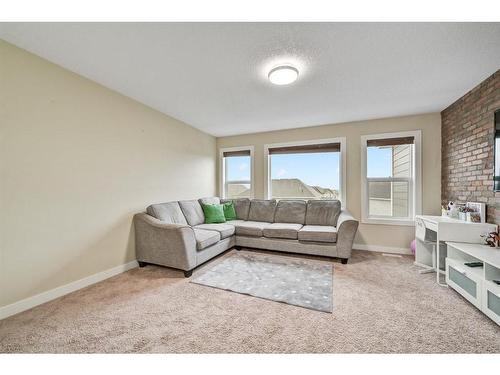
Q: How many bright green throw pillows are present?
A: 2